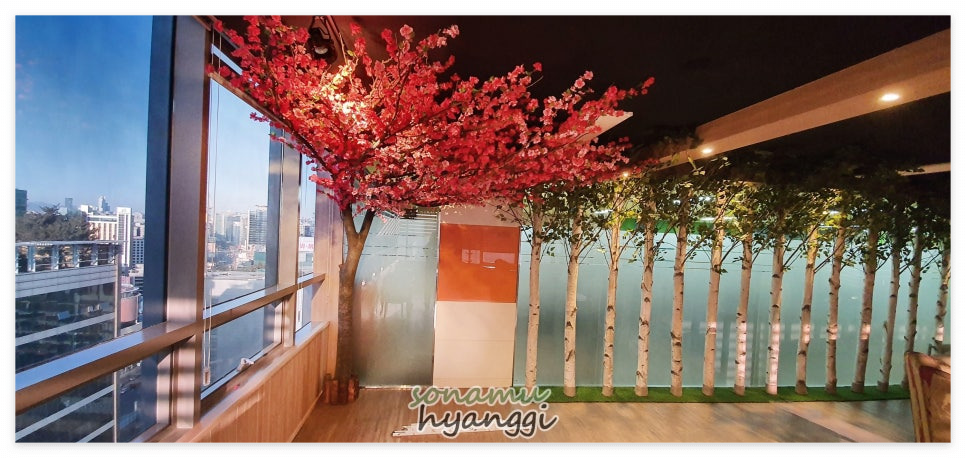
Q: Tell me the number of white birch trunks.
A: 14